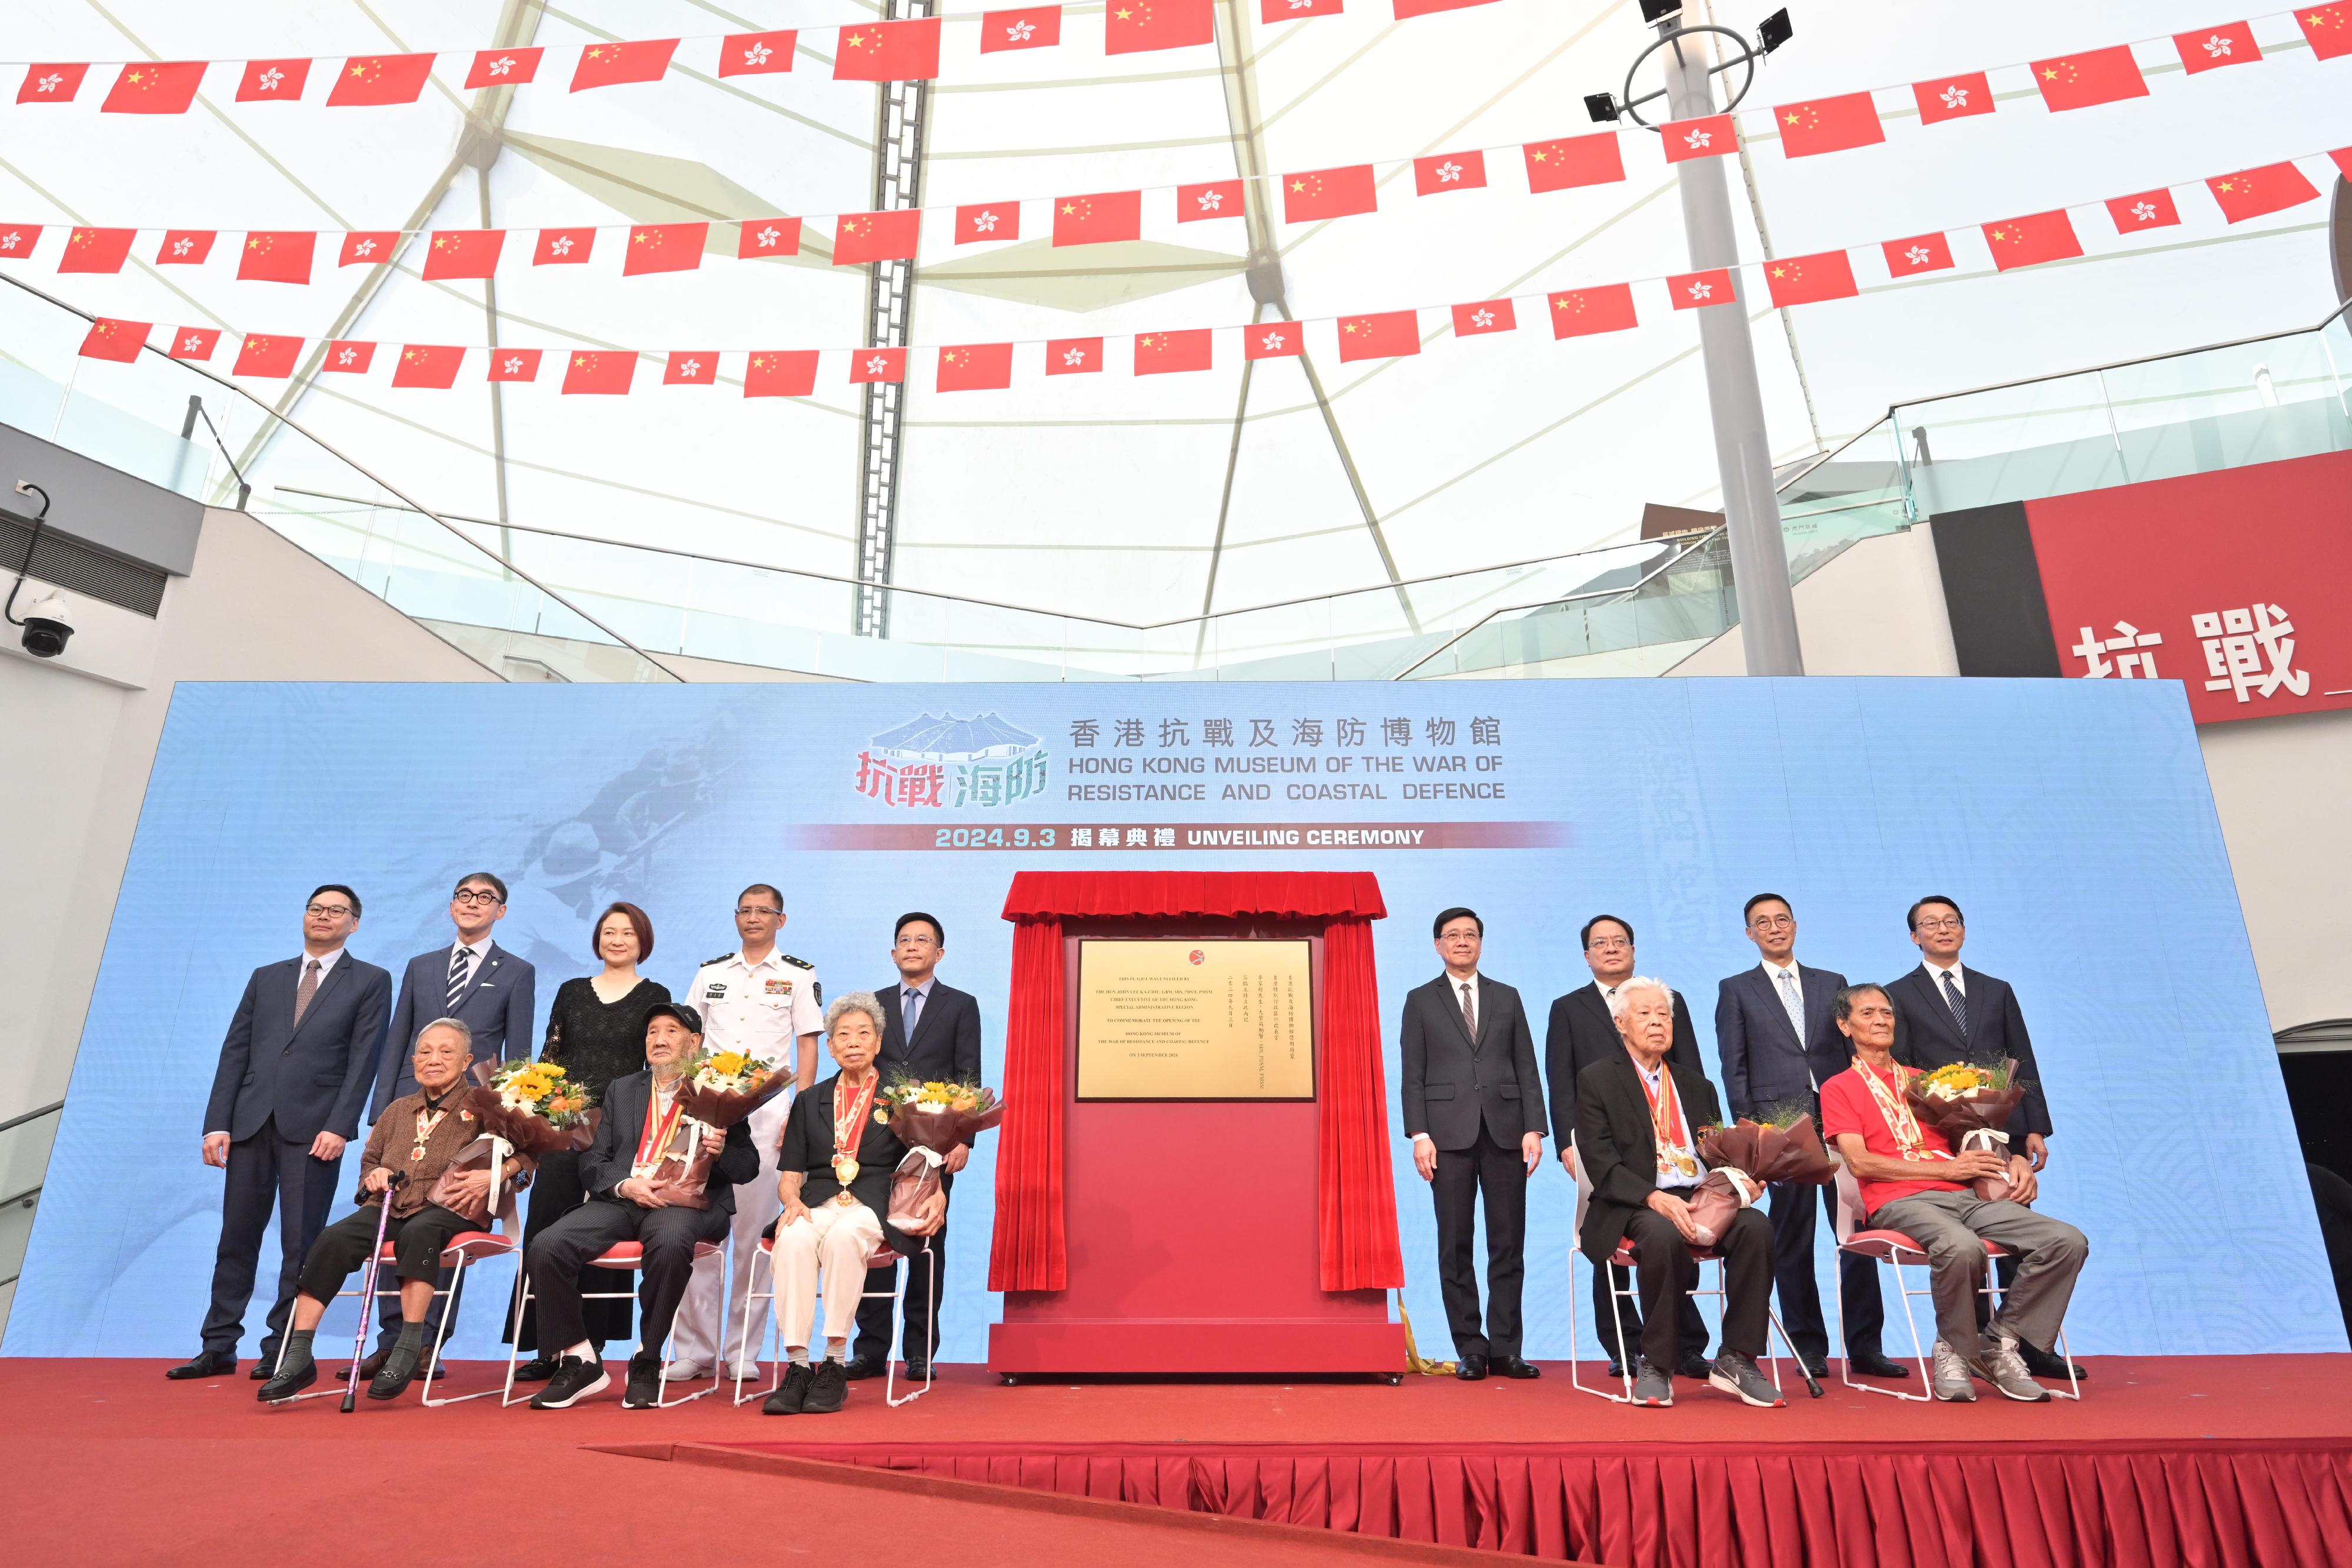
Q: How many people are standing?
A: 9